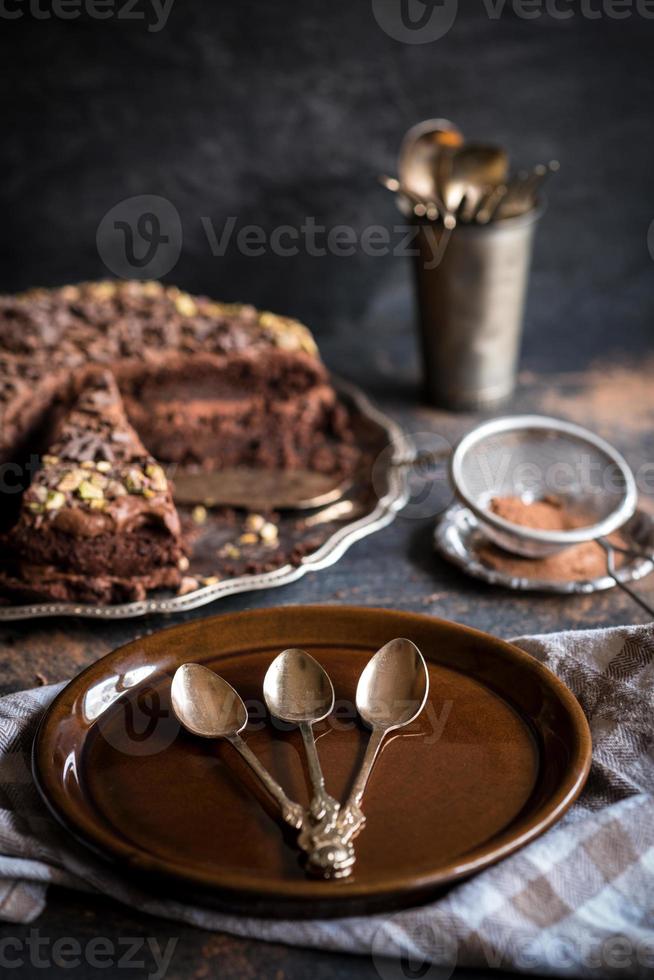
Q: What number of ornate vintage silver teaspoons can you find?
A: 3